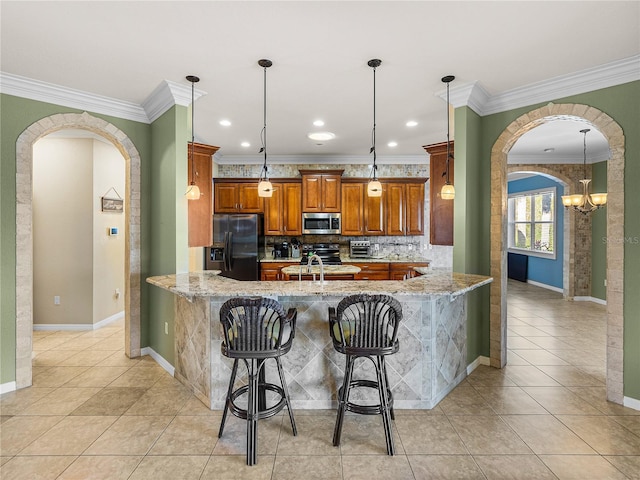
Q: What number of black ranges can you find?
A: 1